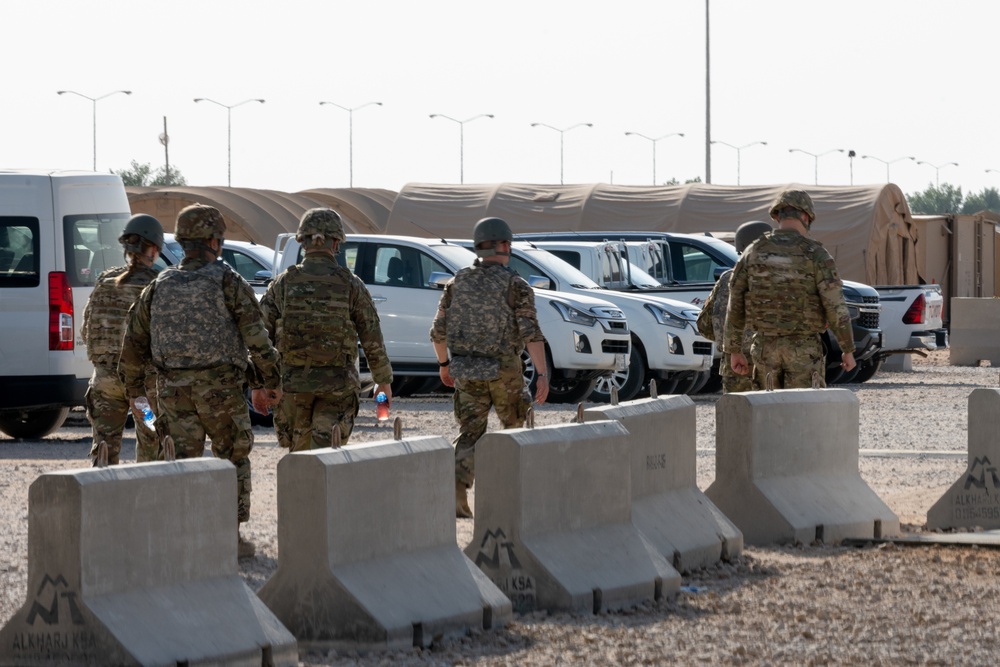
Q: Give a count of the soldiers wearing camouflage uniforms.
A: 6